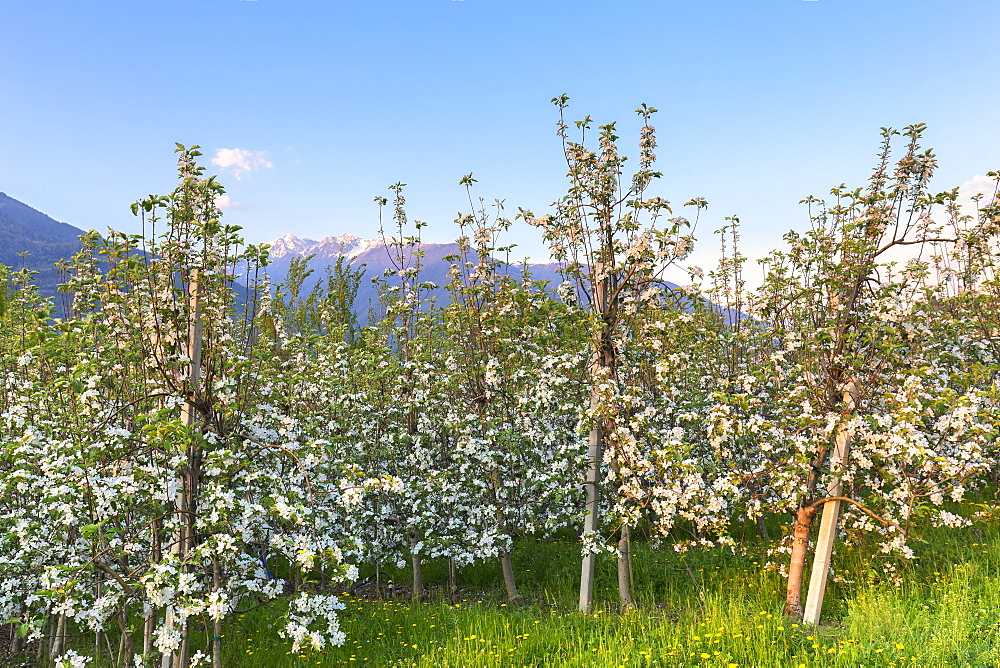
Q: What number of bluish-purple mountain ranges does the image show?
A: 2